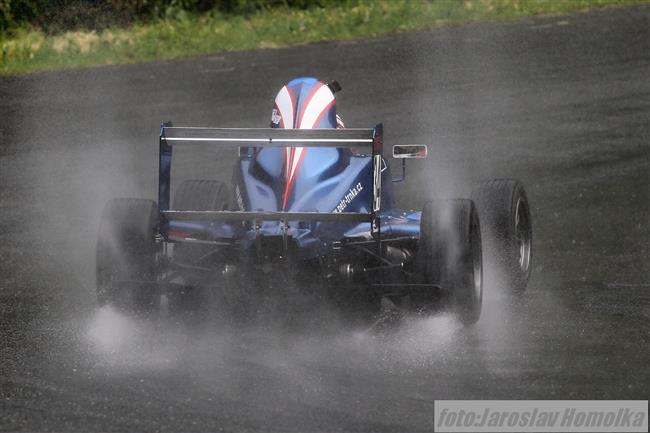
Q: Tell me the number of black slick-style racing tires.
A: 4